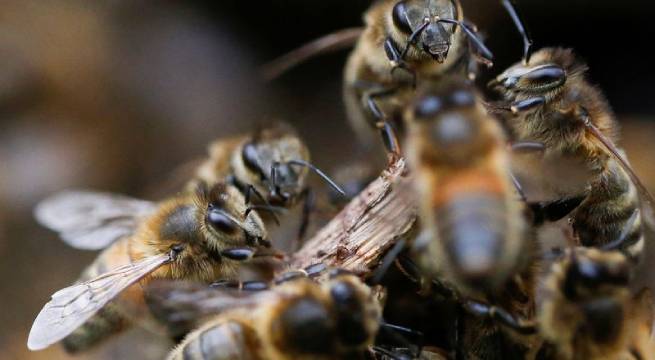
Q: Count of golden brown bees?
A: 7